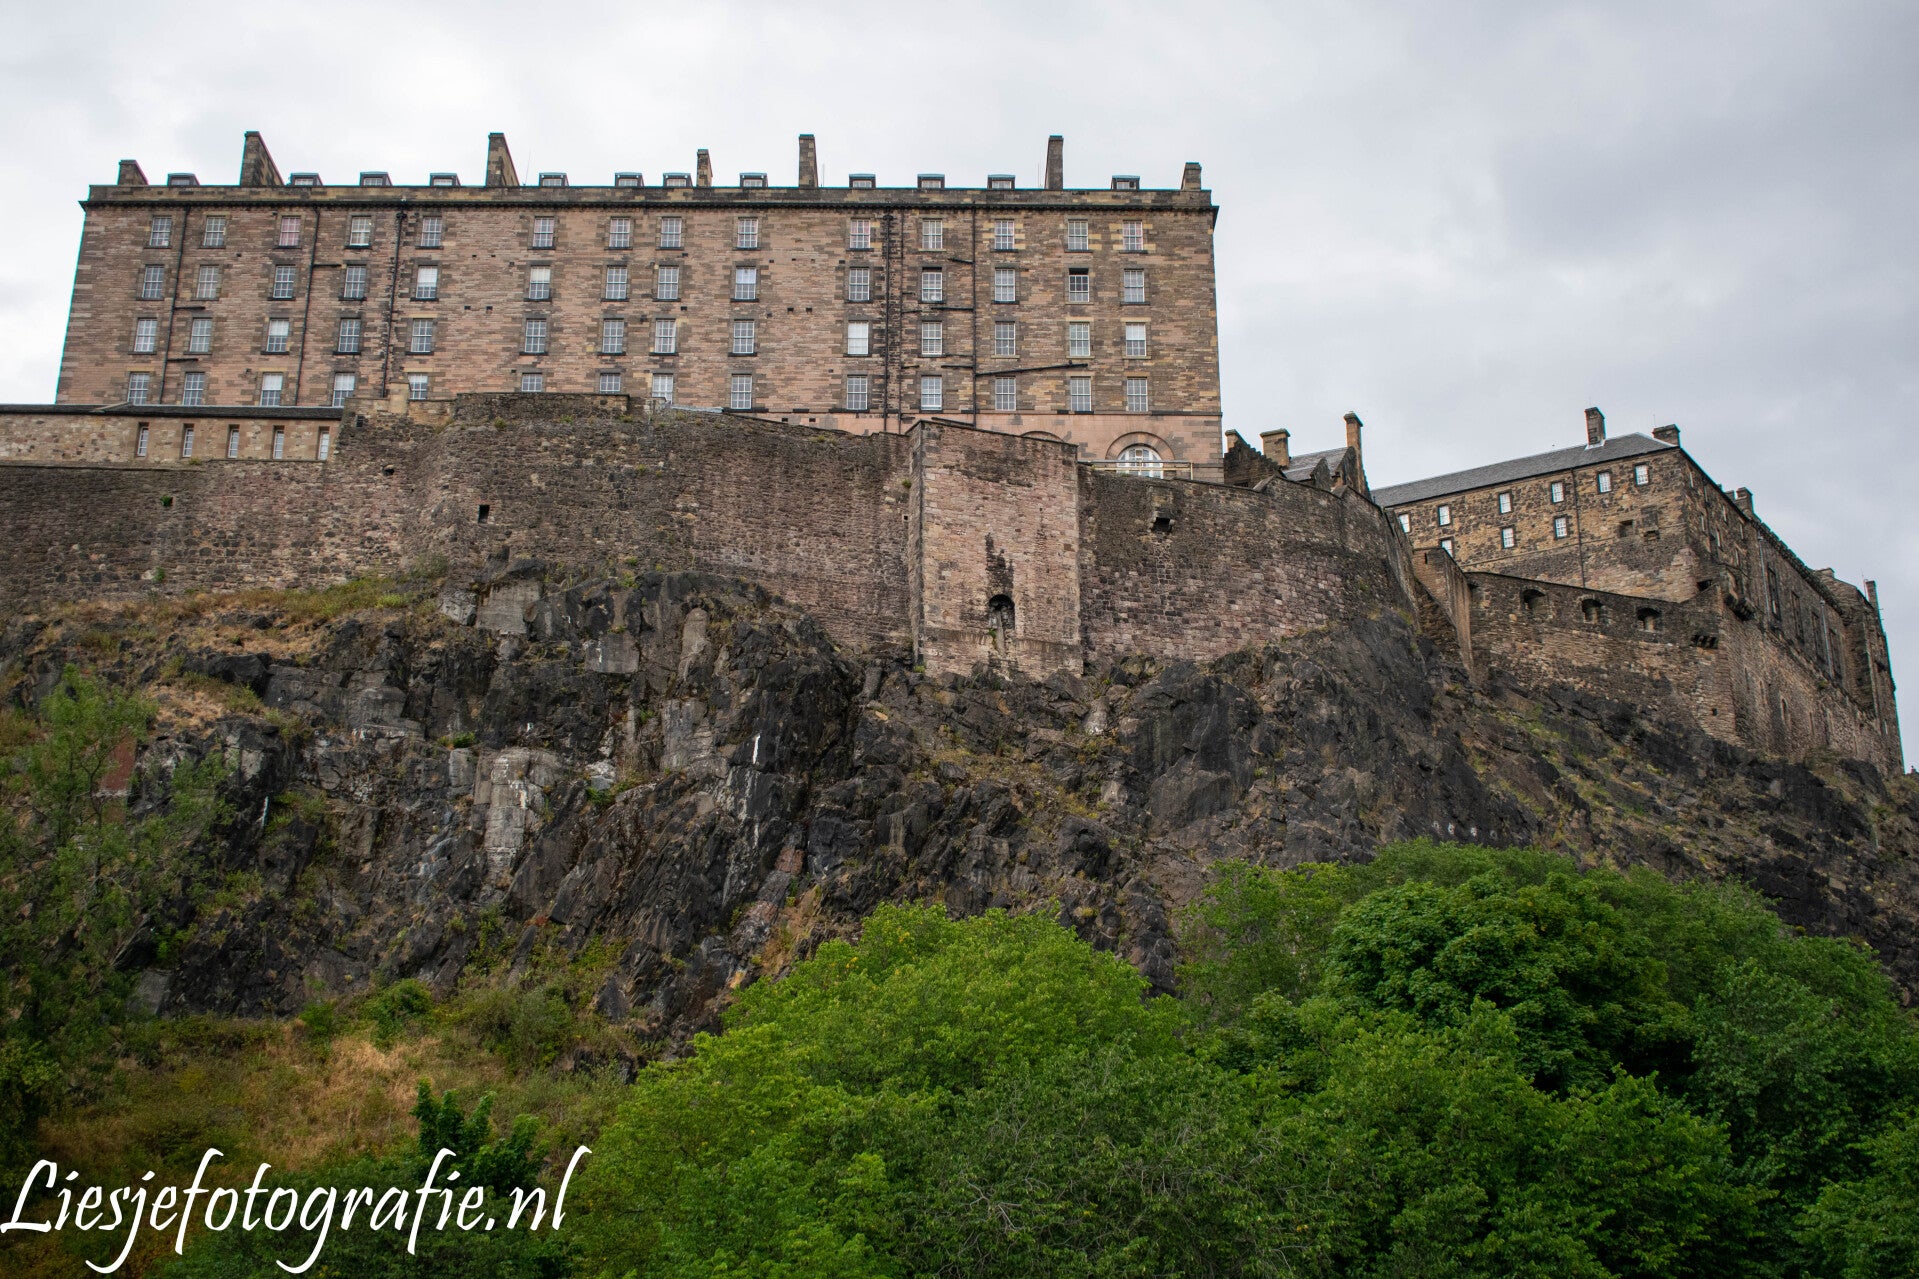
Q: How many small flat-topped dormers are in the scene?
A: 12